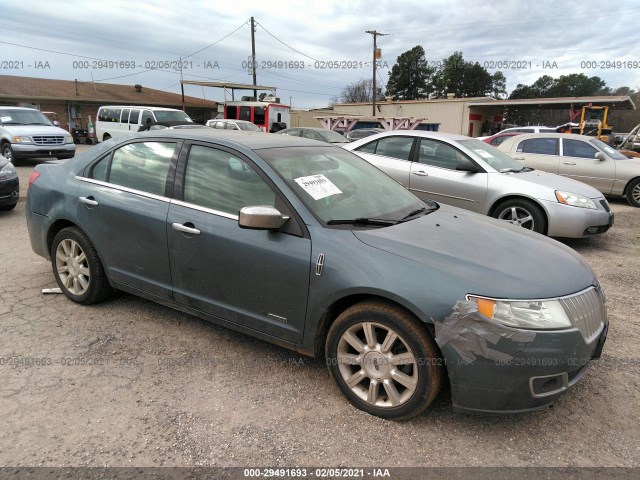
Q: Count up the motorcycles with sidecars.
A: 0